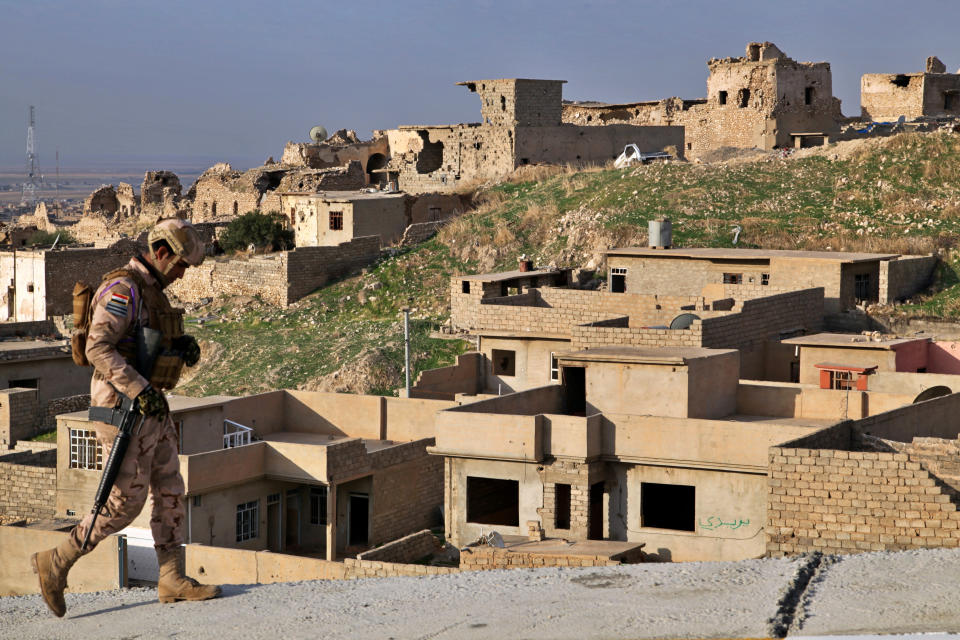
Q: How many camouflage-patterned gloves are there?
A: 2